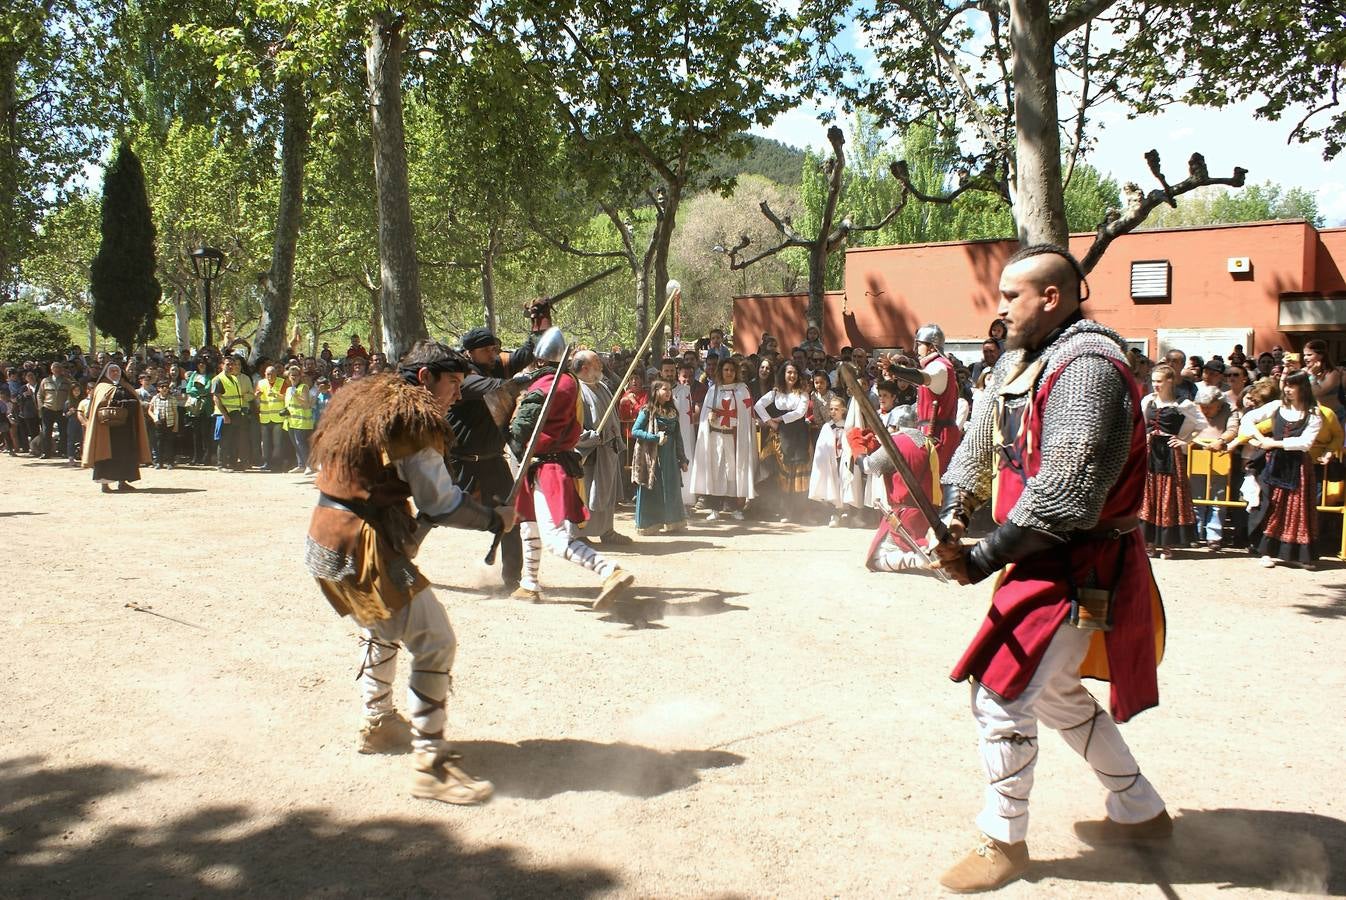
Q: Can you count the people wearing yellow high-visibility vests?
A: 3